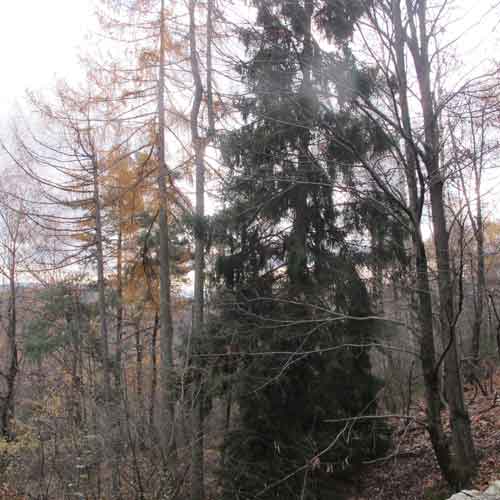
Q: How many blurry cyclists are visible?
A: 0